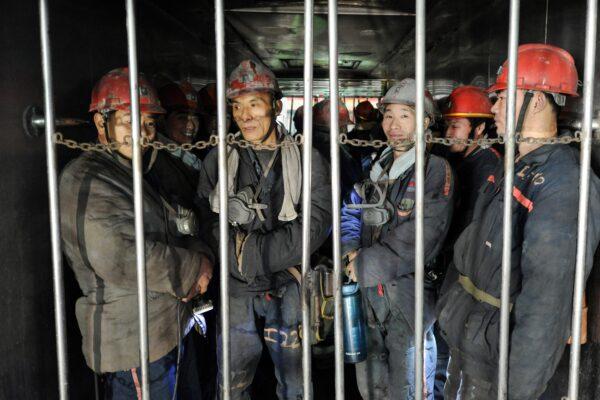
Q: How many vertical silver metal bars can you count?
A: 8